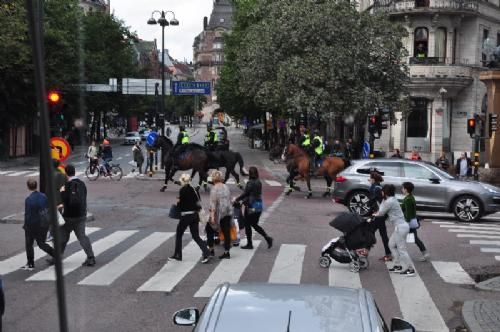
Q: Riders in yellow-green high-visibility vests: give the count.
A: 4